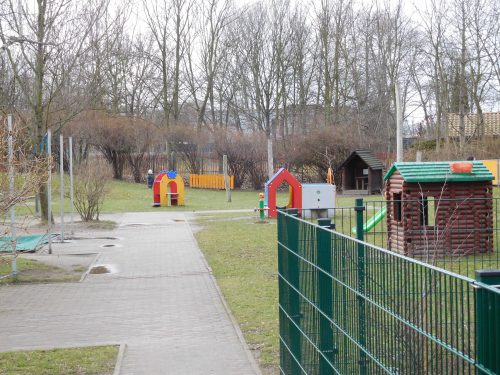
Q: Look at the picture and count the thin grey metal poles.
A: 4